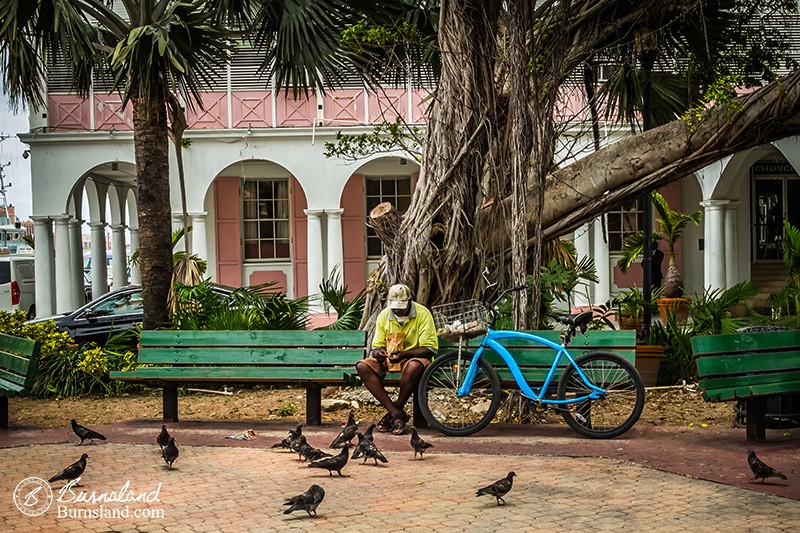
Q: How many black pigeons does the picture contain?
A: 15